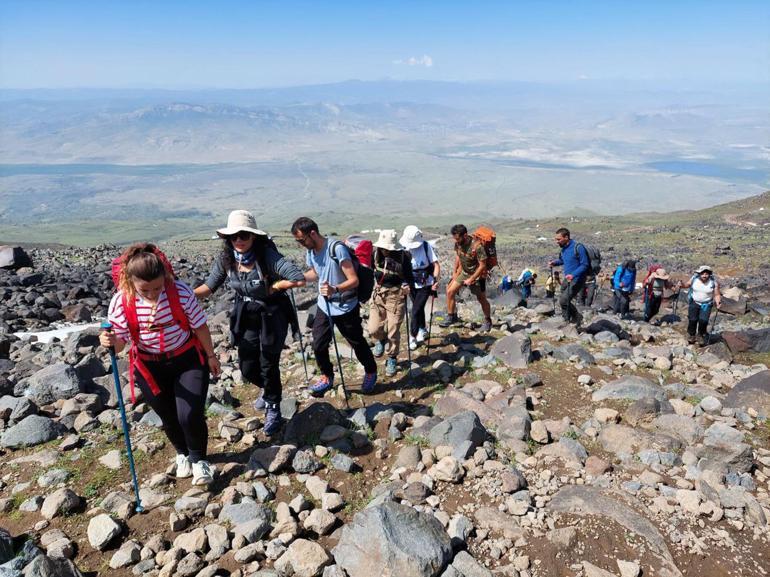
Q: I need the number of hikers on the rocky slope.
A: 14